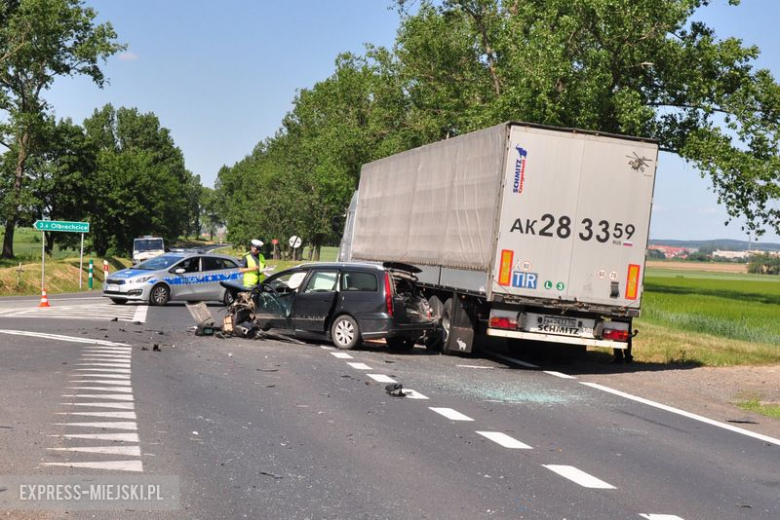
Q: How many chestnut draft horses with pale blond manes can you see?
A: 0